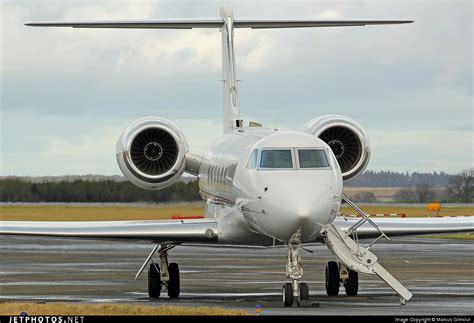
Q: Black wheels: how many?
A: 6